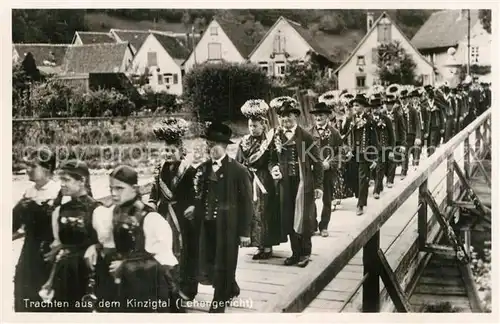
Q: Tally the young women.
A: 3